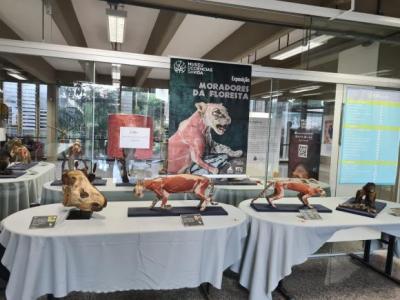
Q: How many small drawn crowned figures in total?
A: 0